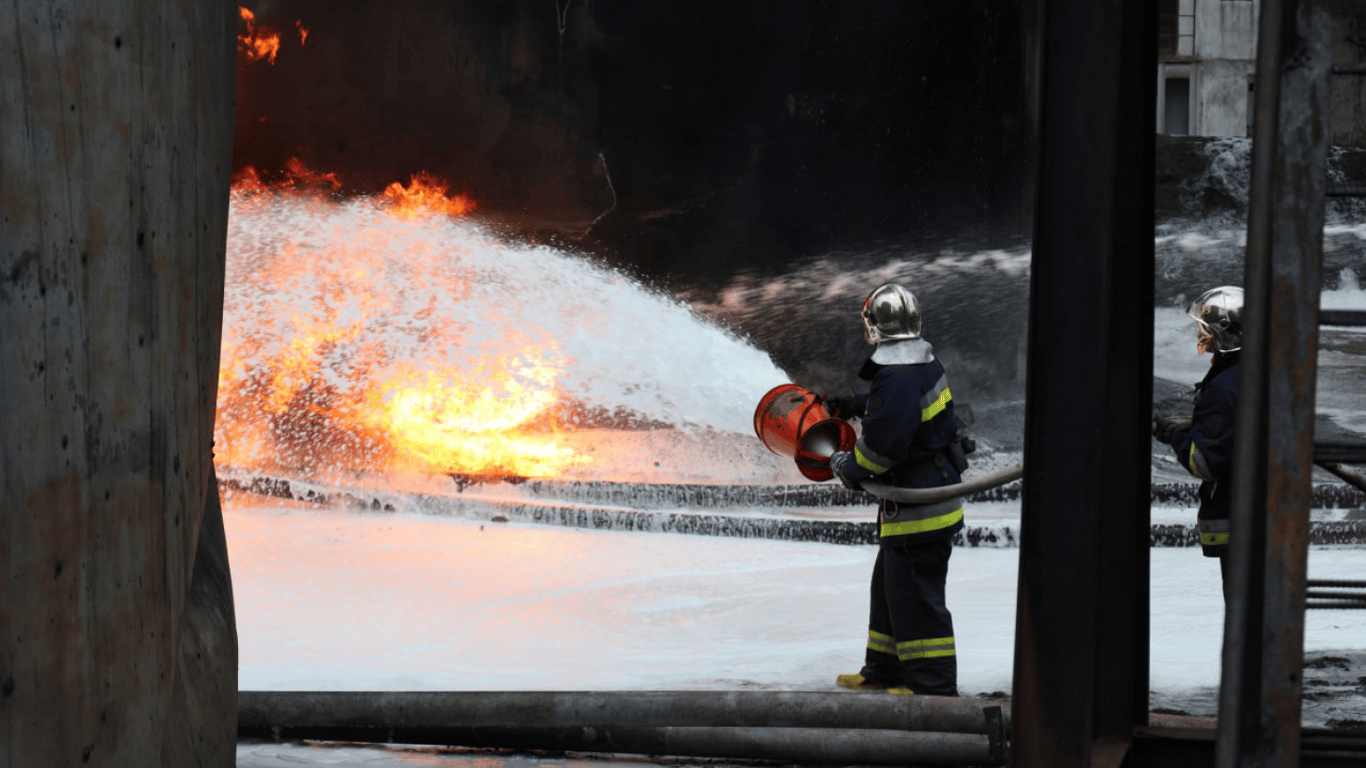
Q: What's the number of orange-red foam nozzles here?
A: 1